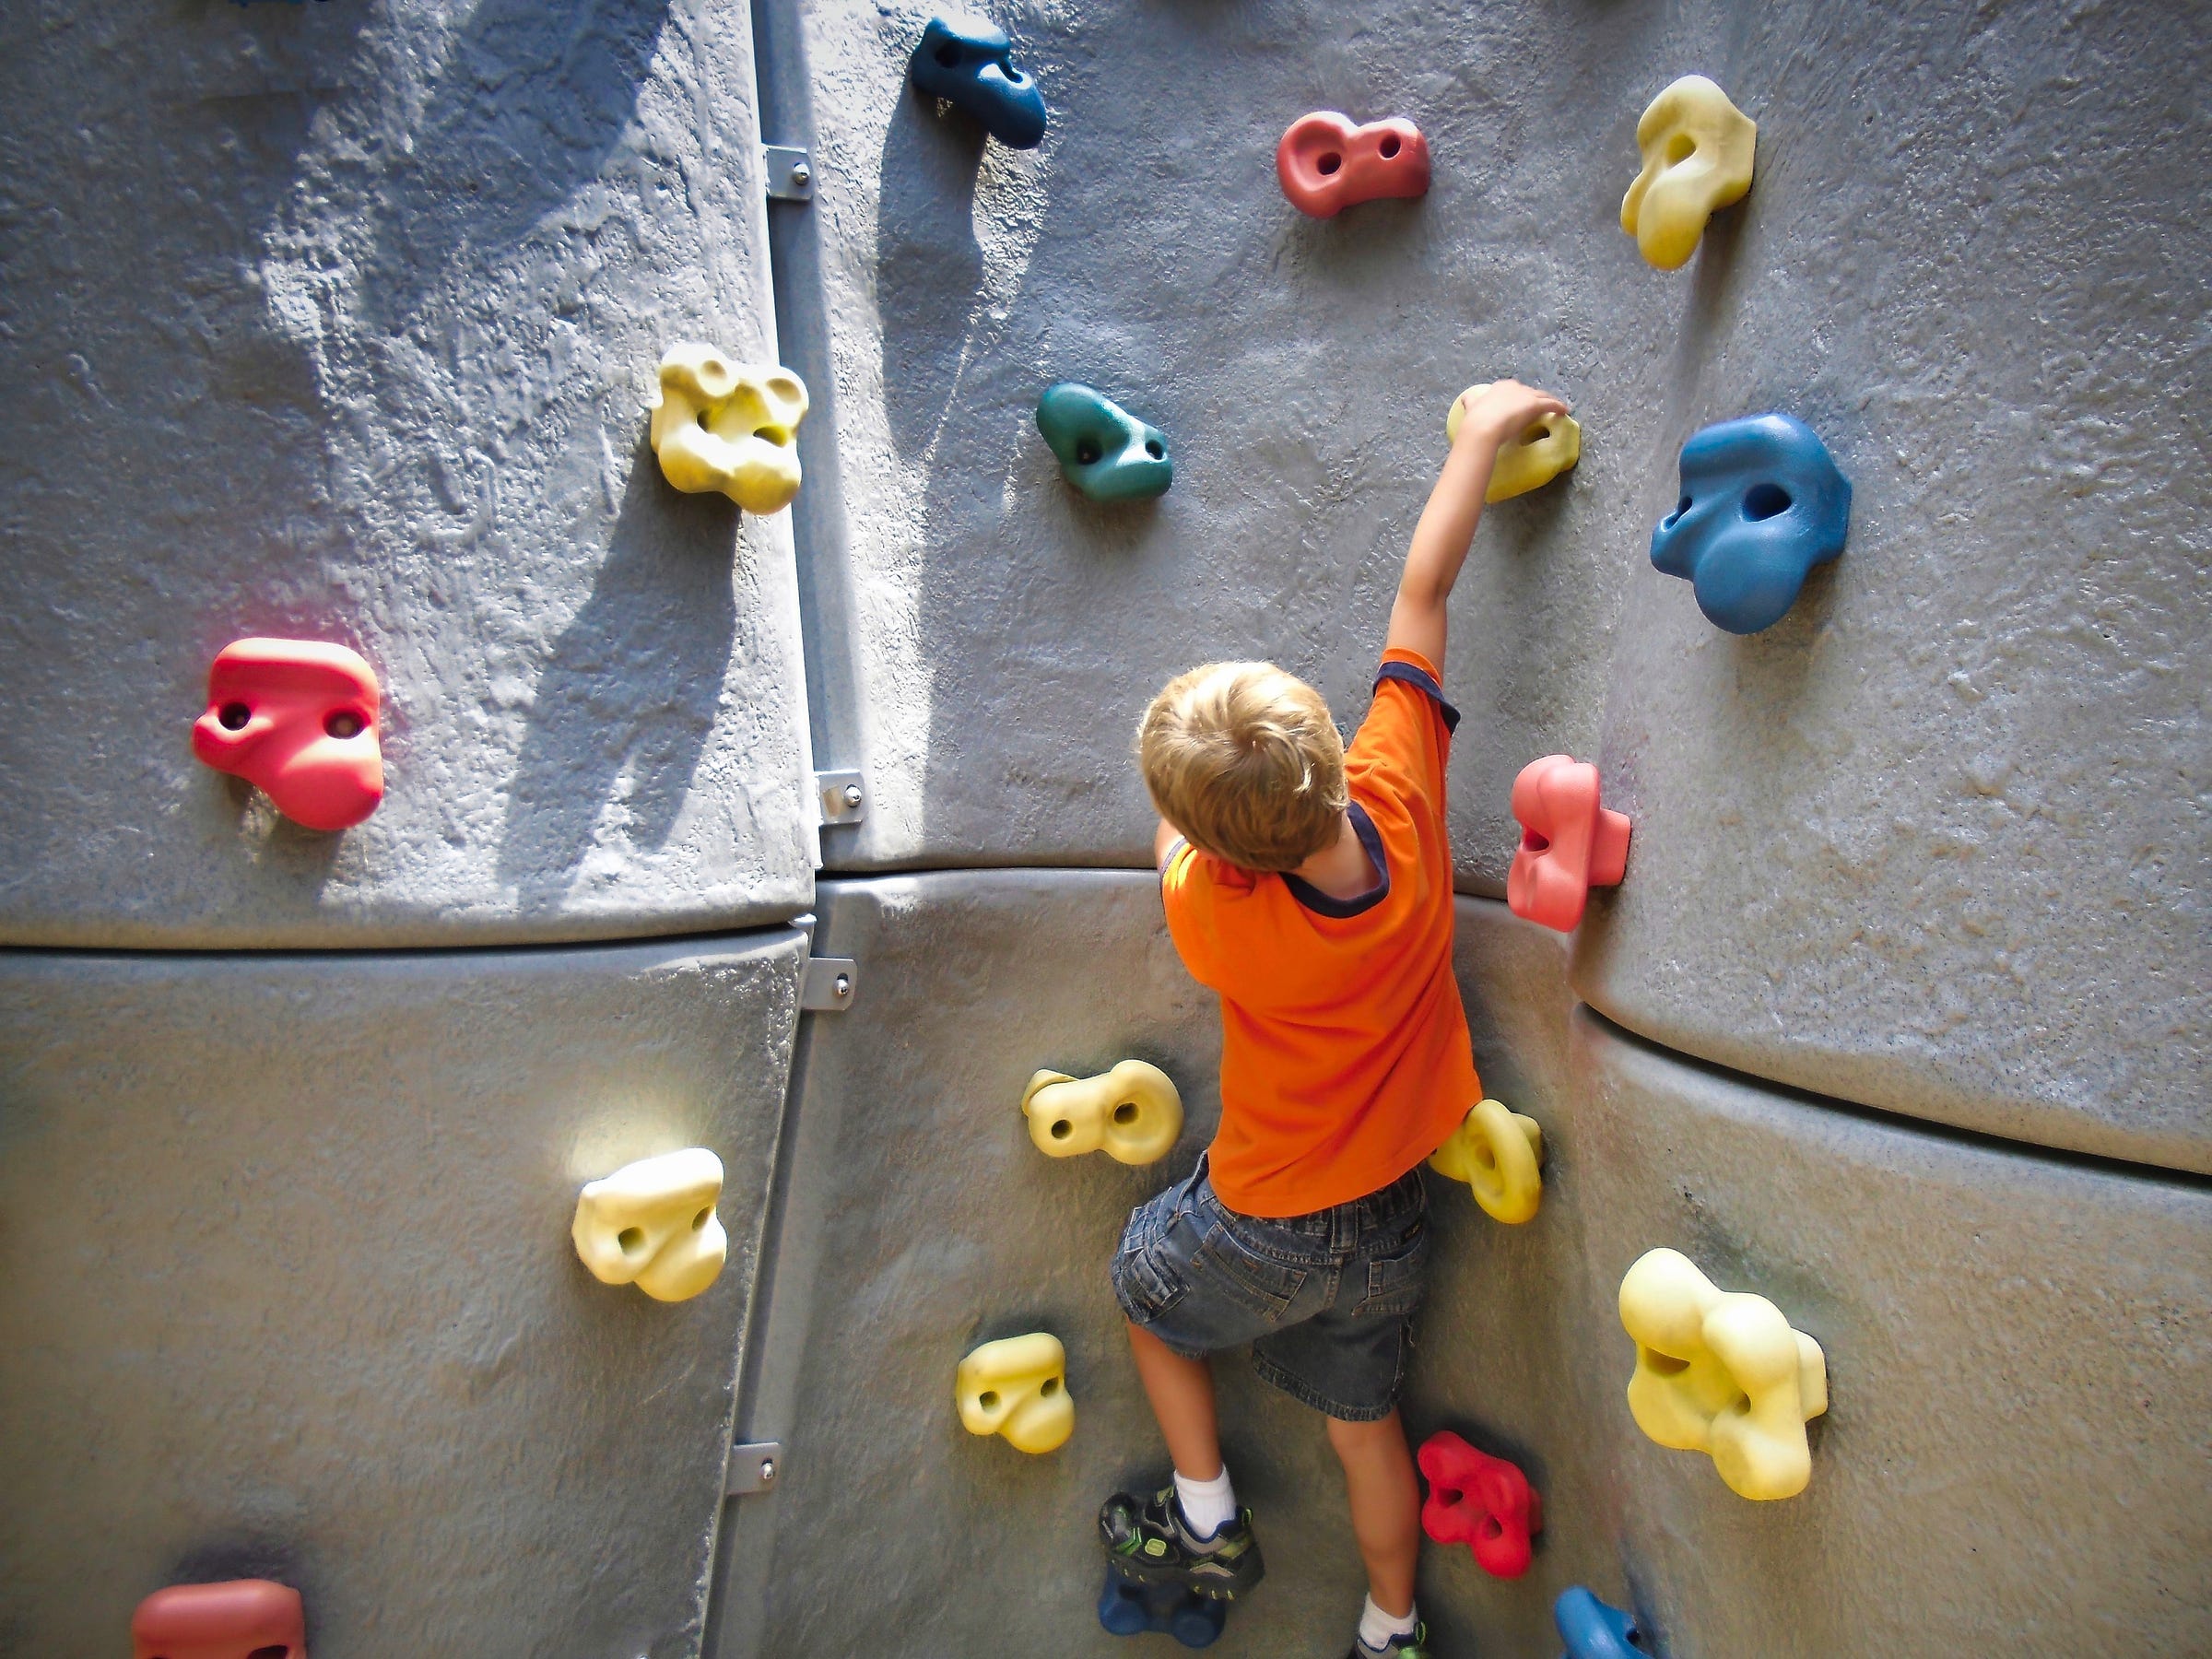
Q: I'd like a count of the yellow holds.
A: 8